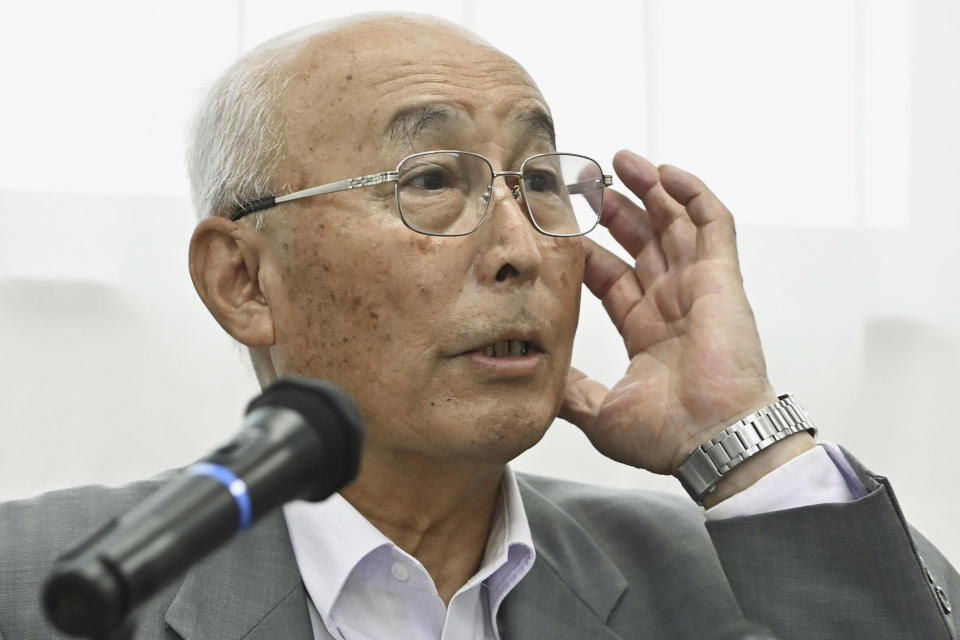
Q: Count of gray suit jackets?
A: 1